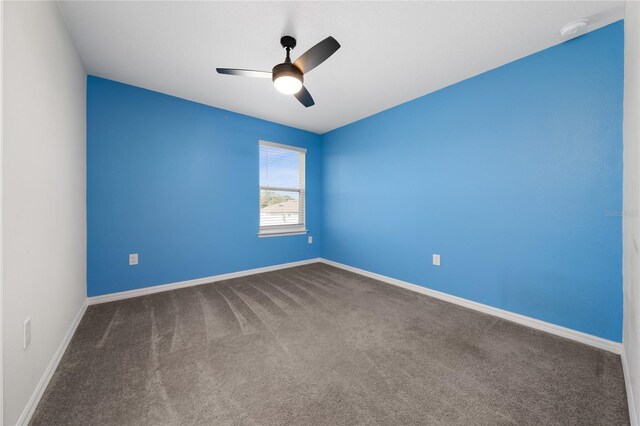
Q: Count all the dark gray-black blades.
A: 3